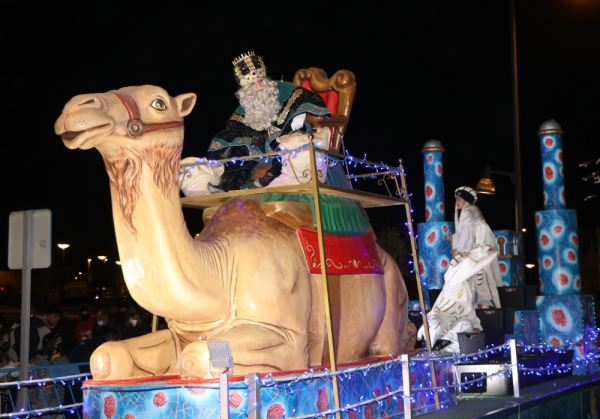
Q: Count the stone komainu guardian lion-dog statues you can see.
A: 0